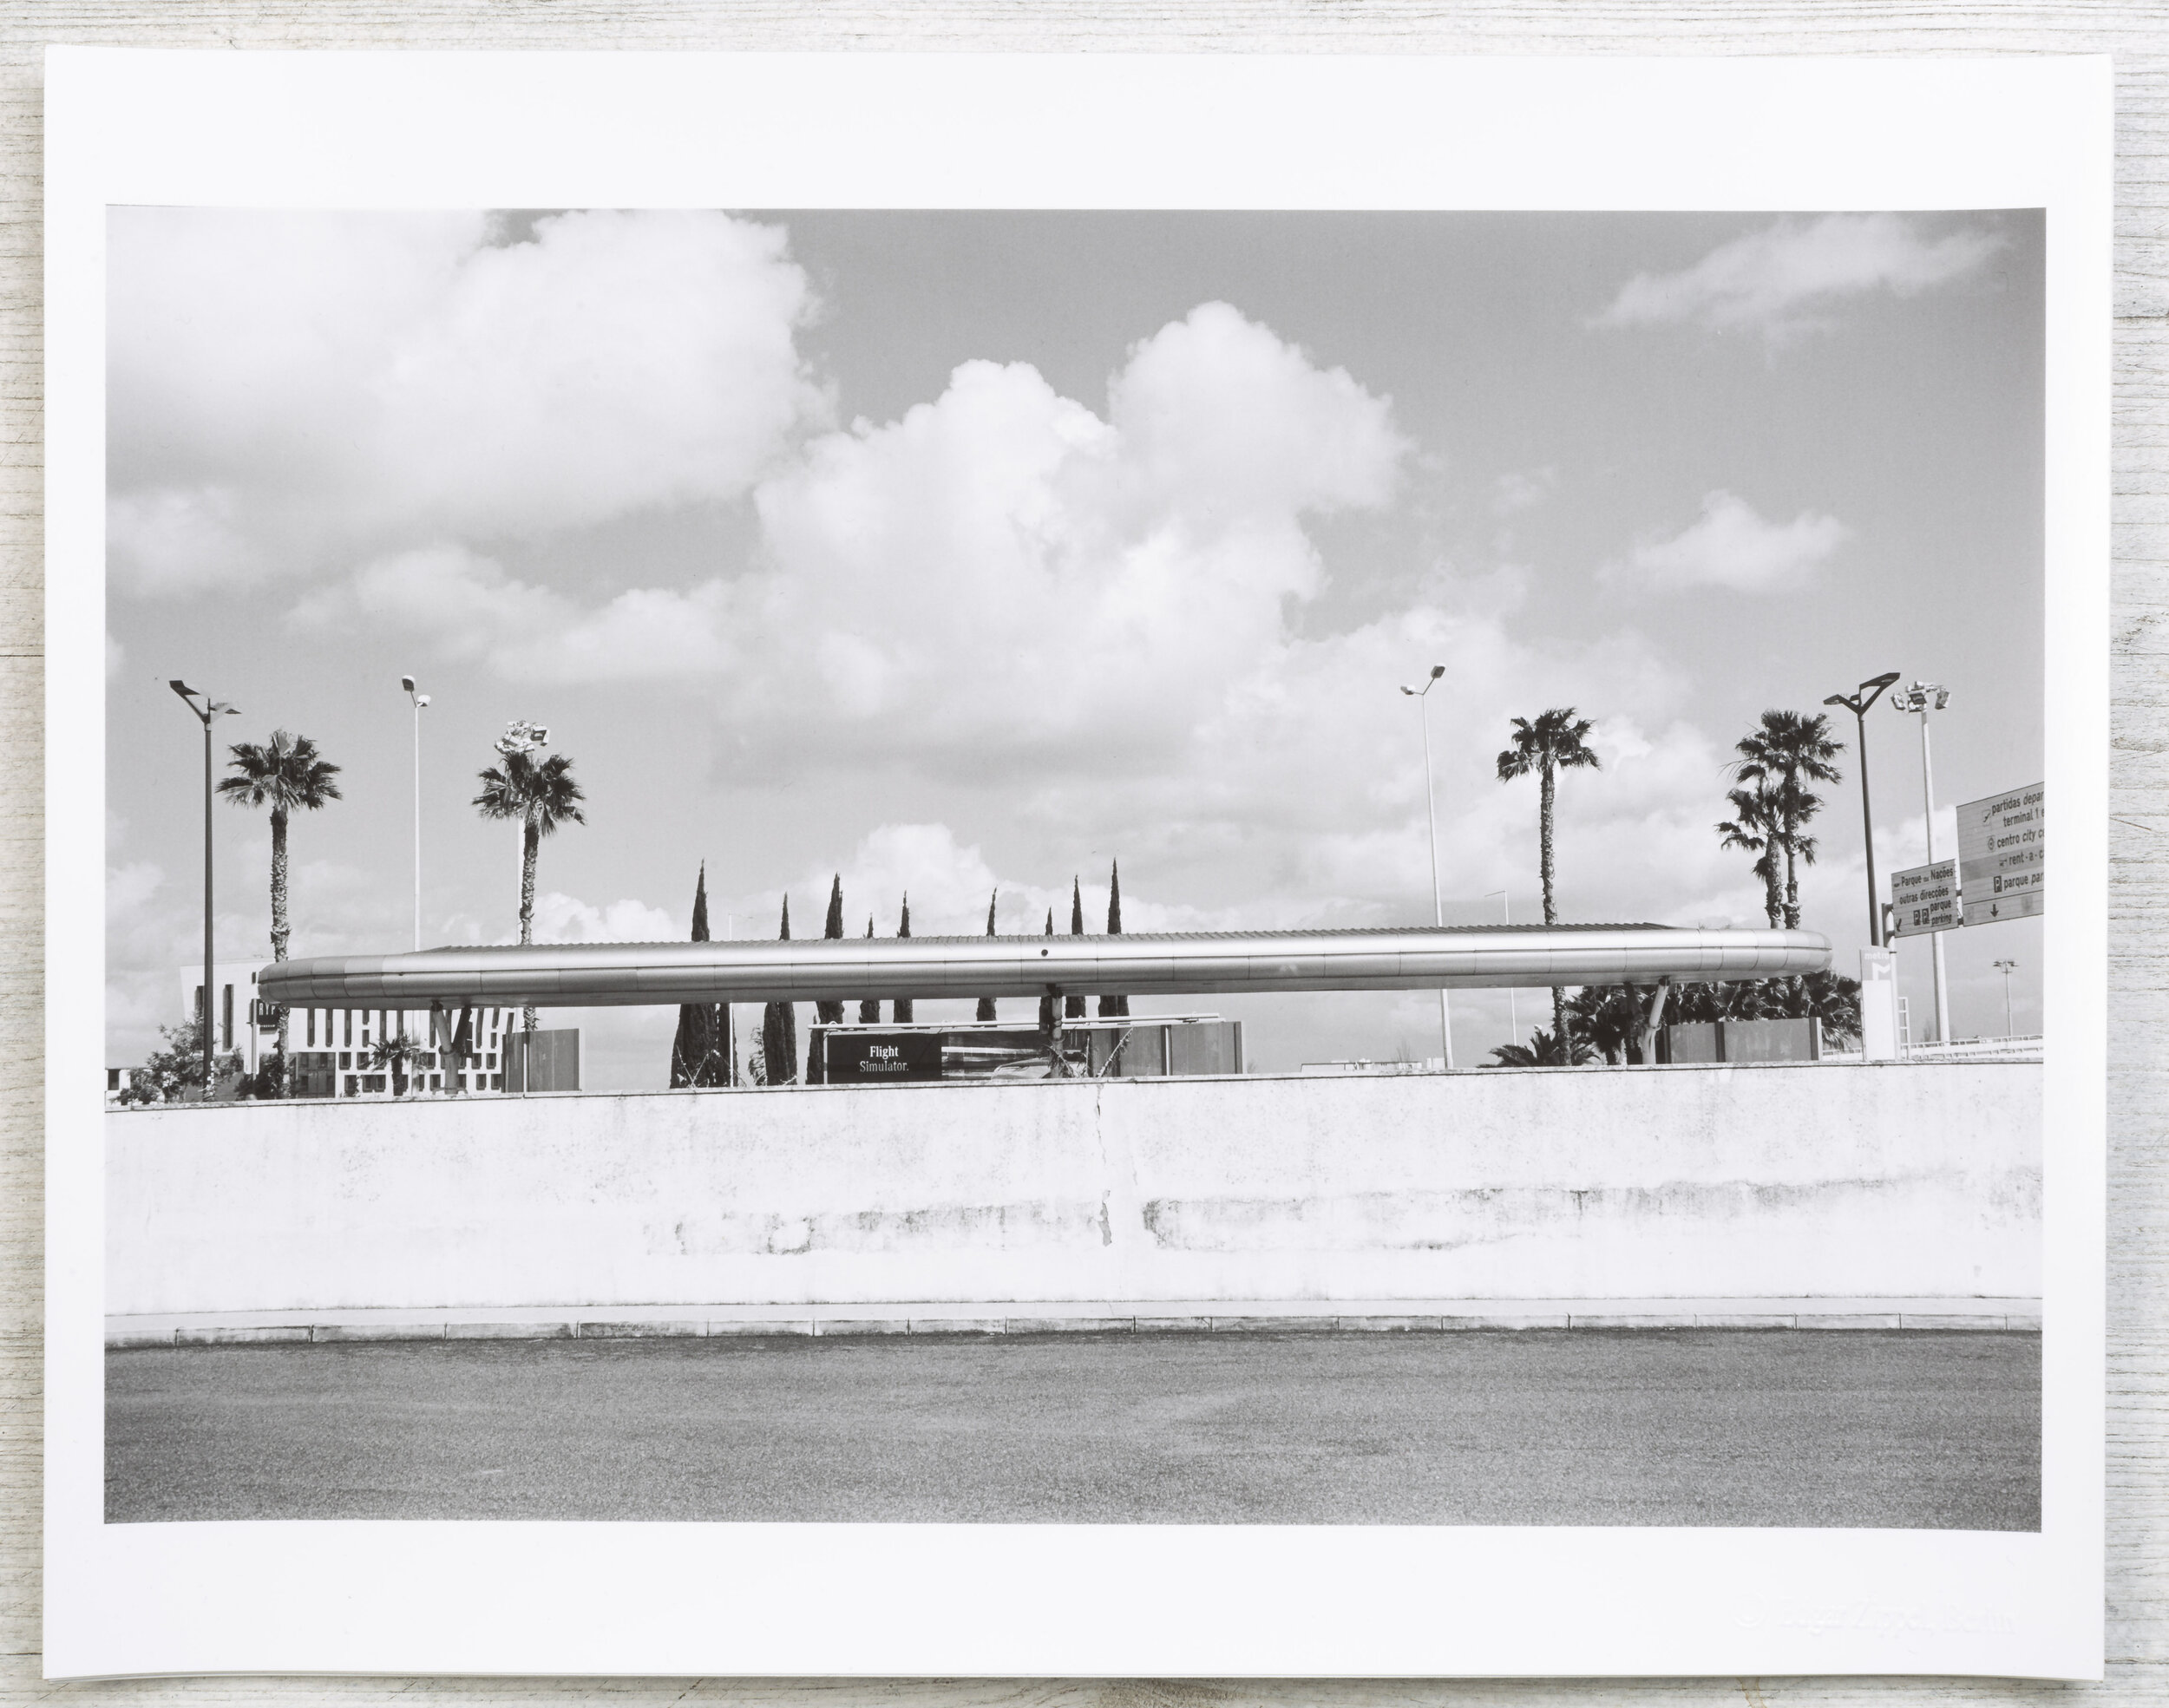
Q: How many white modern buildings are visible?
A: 1